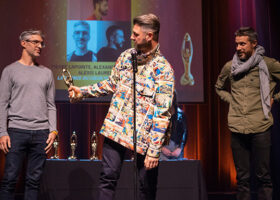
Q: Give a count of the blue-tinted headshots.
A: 2